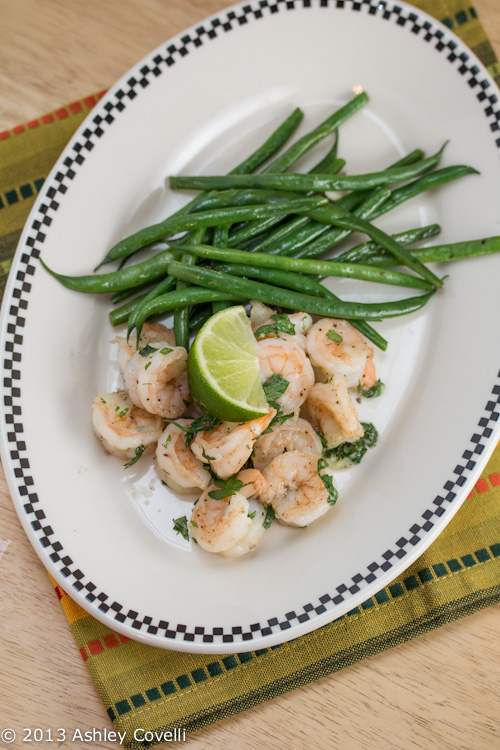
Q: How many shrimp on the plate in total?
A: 12